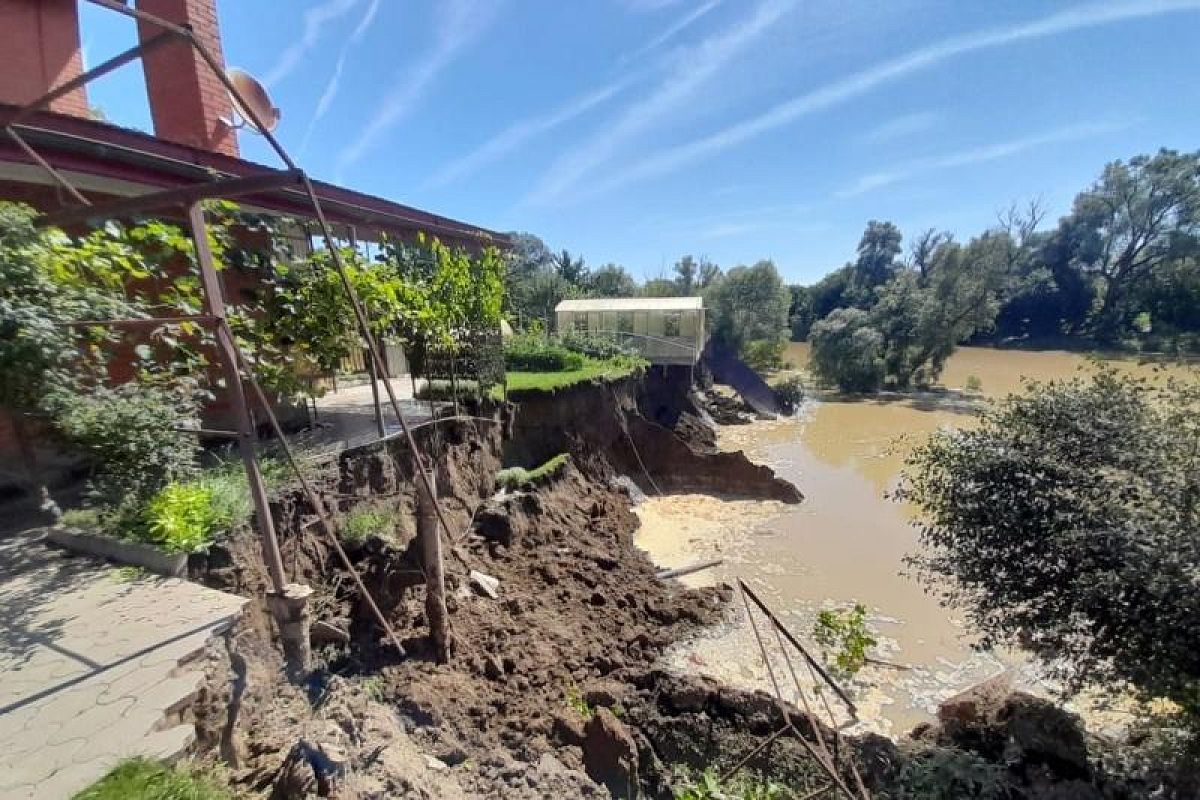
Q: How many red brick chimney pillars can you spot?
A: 2